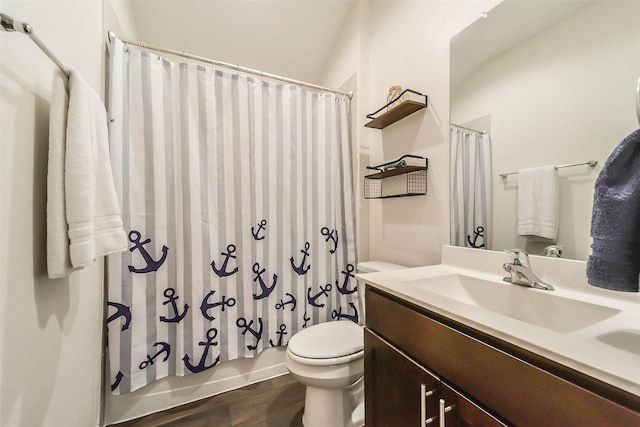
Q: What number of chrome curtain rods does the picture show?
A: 1